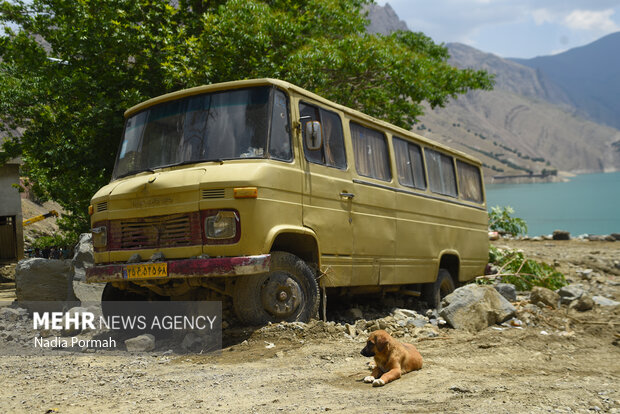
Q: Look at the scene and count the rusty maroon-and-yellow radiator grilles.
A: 1